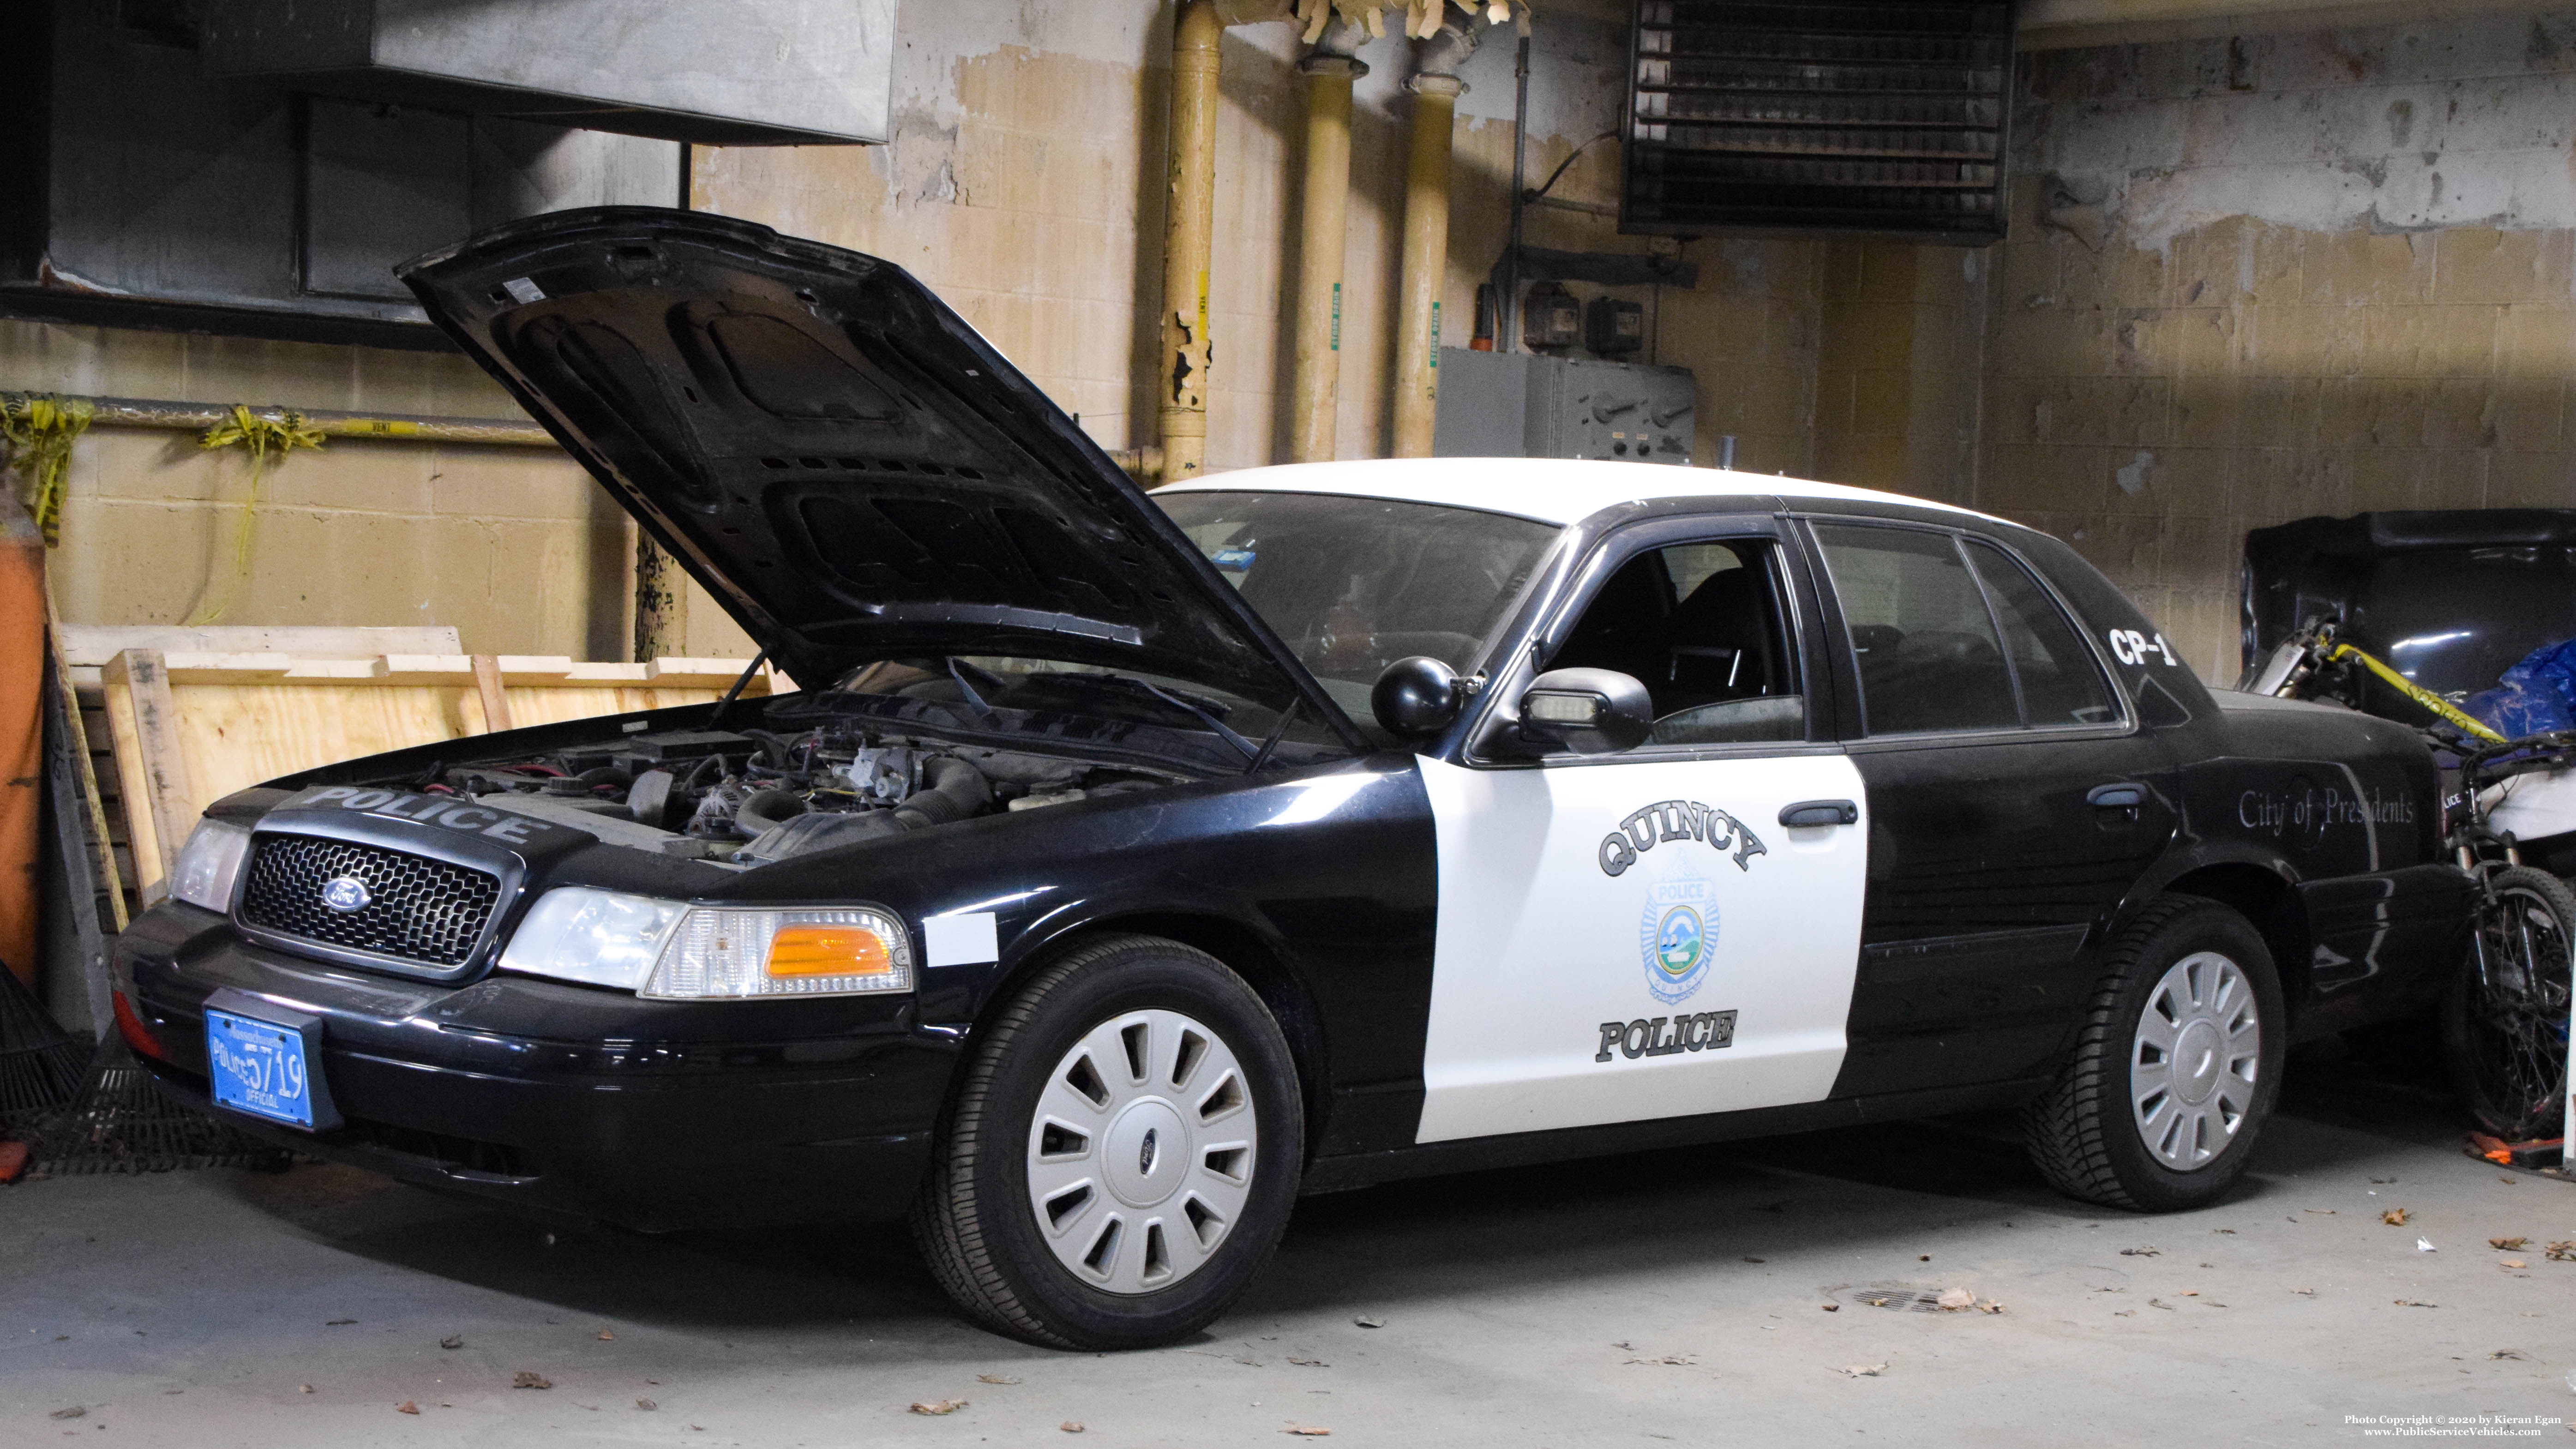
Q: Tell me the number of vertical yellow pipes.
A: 3